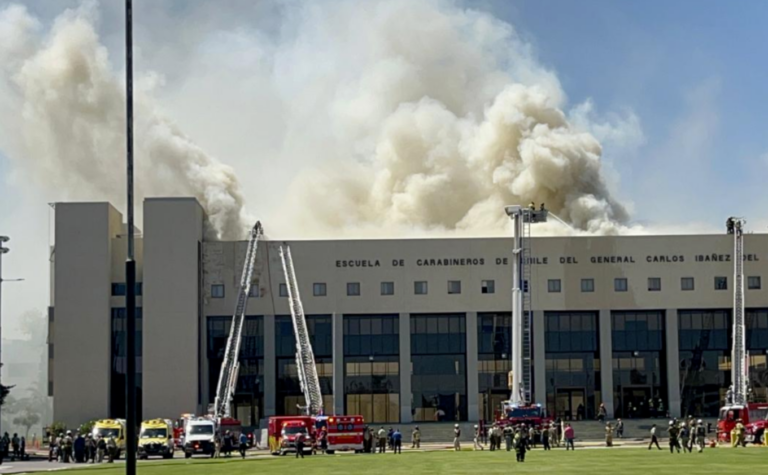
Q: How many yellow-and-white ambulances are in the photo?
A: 2